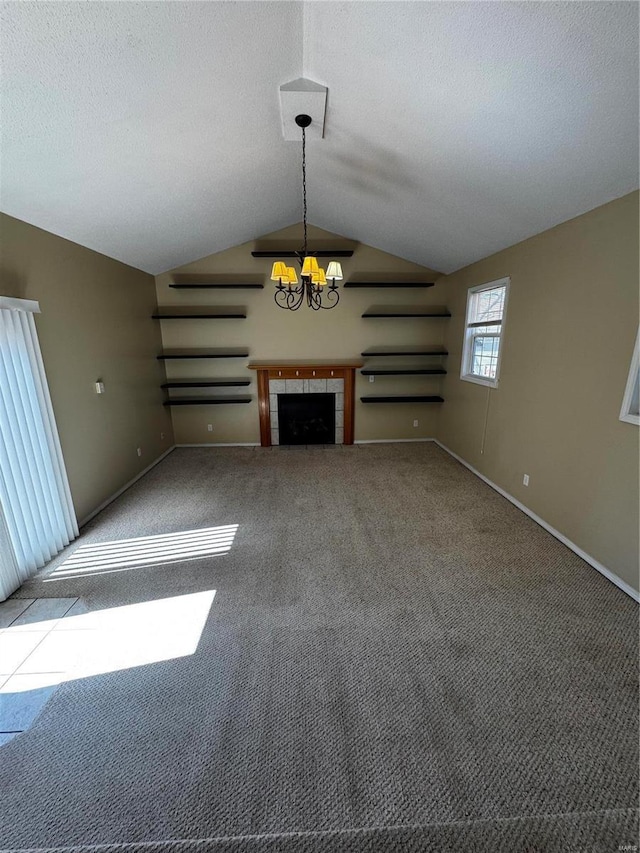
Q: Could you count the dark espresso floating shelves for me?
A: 11